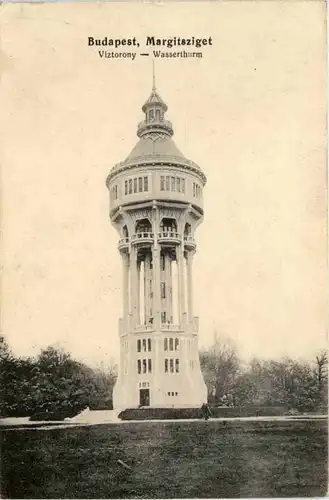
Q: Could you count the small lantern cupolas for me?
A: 1